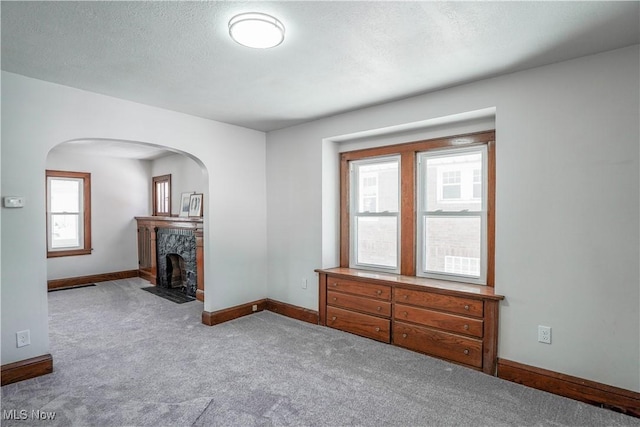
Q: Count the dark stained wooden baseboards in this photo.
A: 5